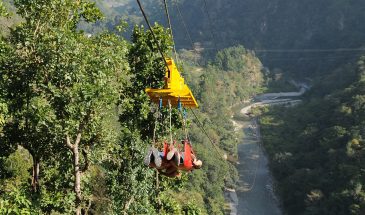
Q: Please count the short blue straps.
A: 3